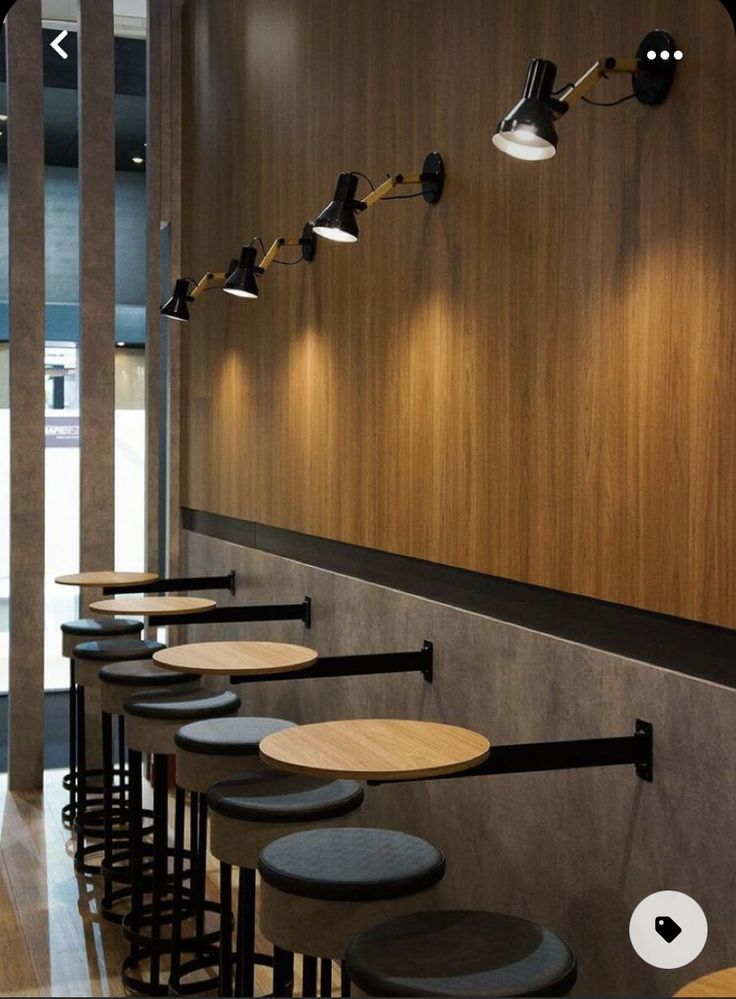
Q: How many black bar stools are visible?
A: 8